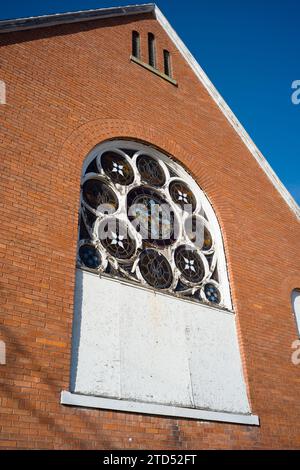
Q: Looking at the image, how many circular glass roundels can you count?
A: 11